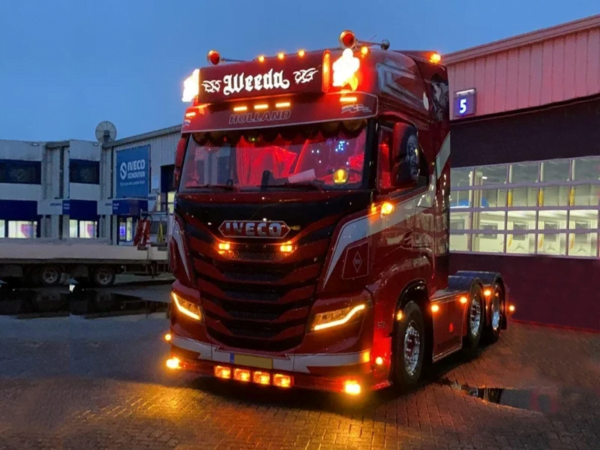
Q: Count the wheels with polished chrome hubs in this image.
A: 3